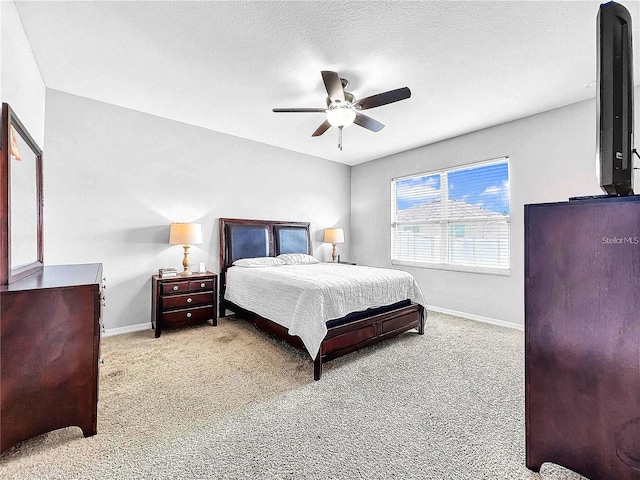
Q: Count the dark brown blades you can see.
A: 5